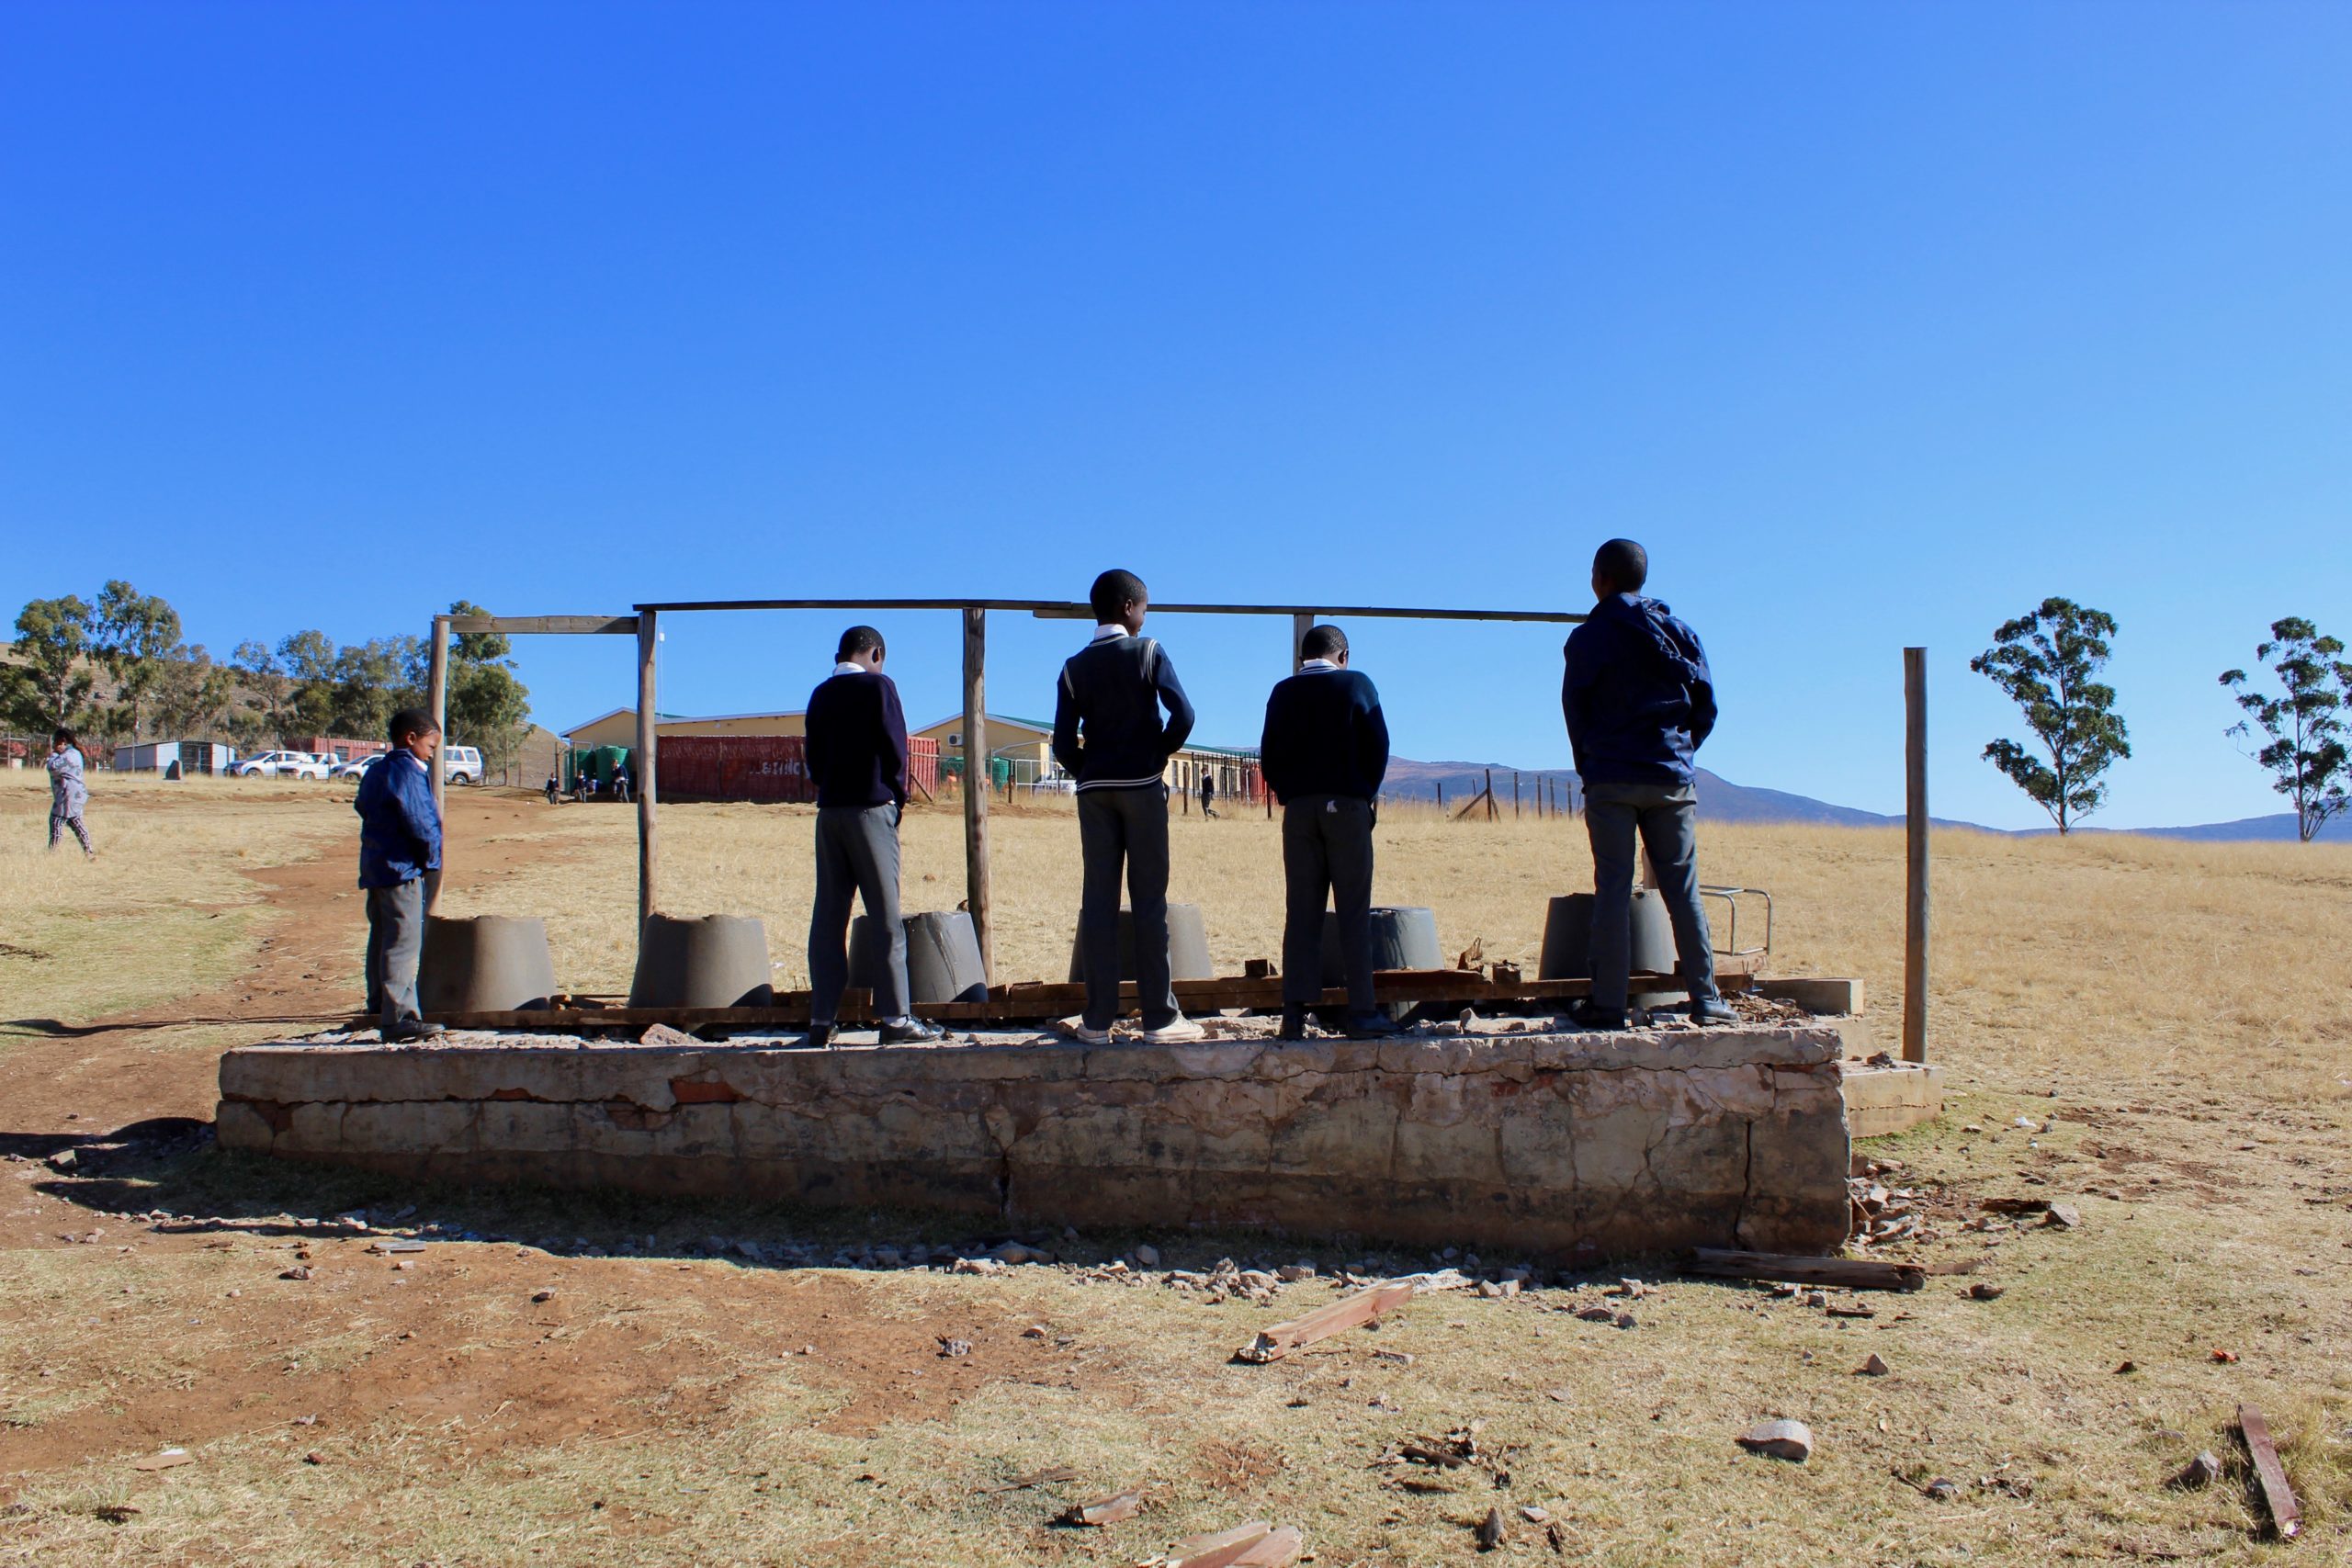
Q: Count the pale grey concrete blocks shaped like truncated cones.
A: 6